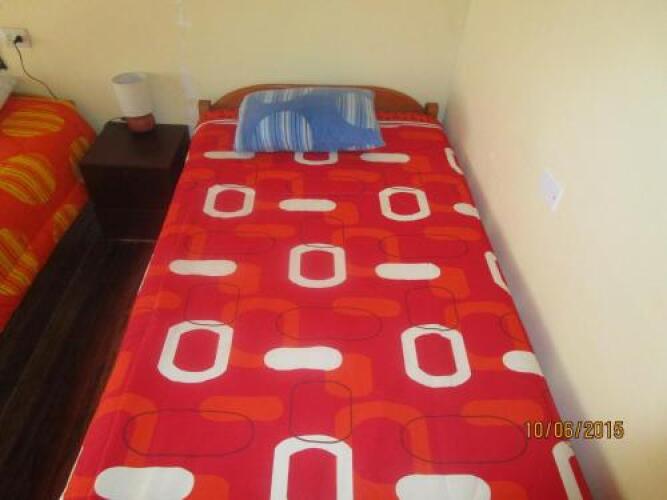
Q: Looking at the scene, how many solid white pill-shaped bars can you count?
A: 10